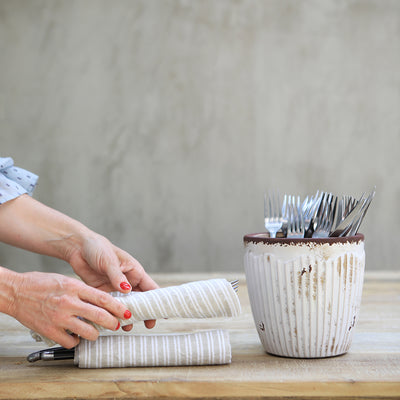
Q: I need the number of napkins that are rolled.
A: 2